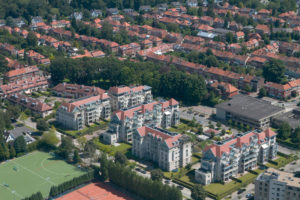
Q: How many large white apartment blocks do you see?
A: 5